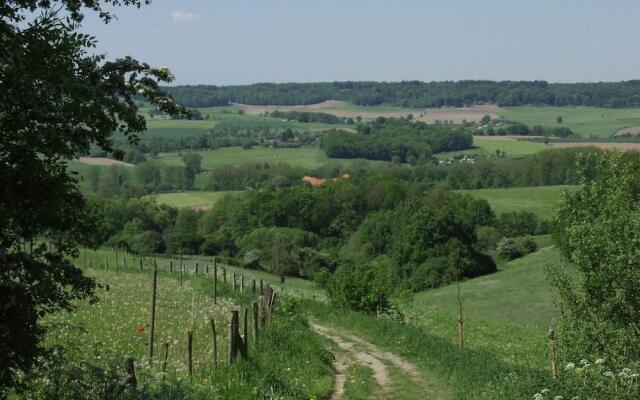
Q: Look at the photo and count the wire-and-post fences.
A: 1